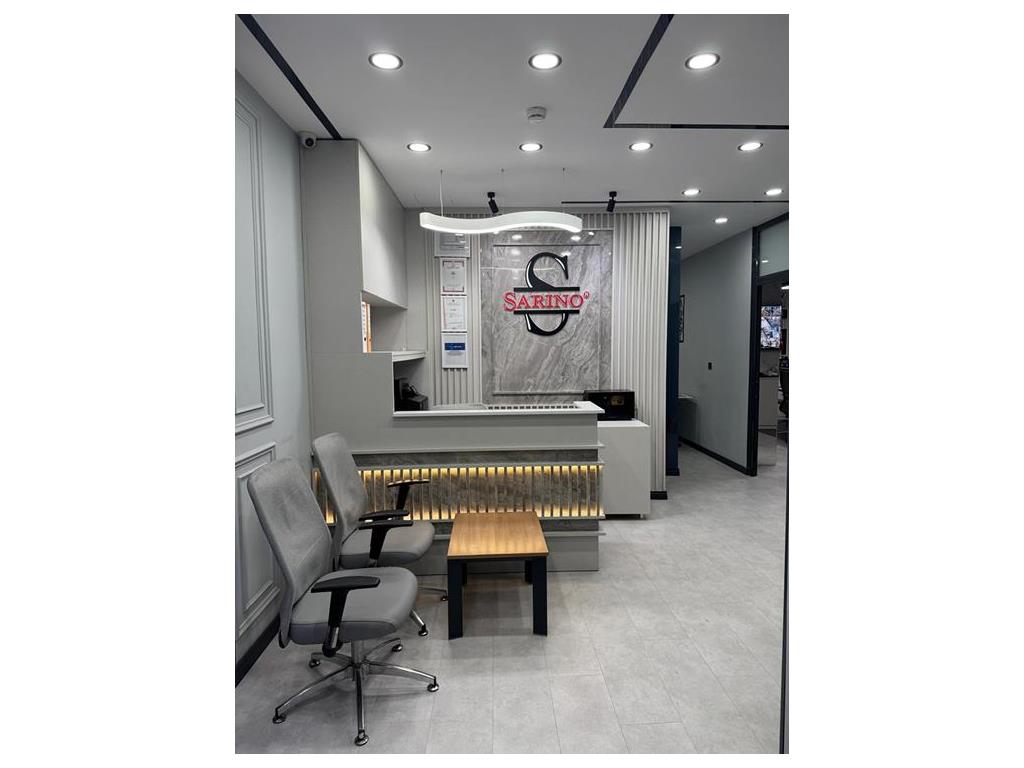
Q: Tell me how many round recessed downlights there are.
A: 10